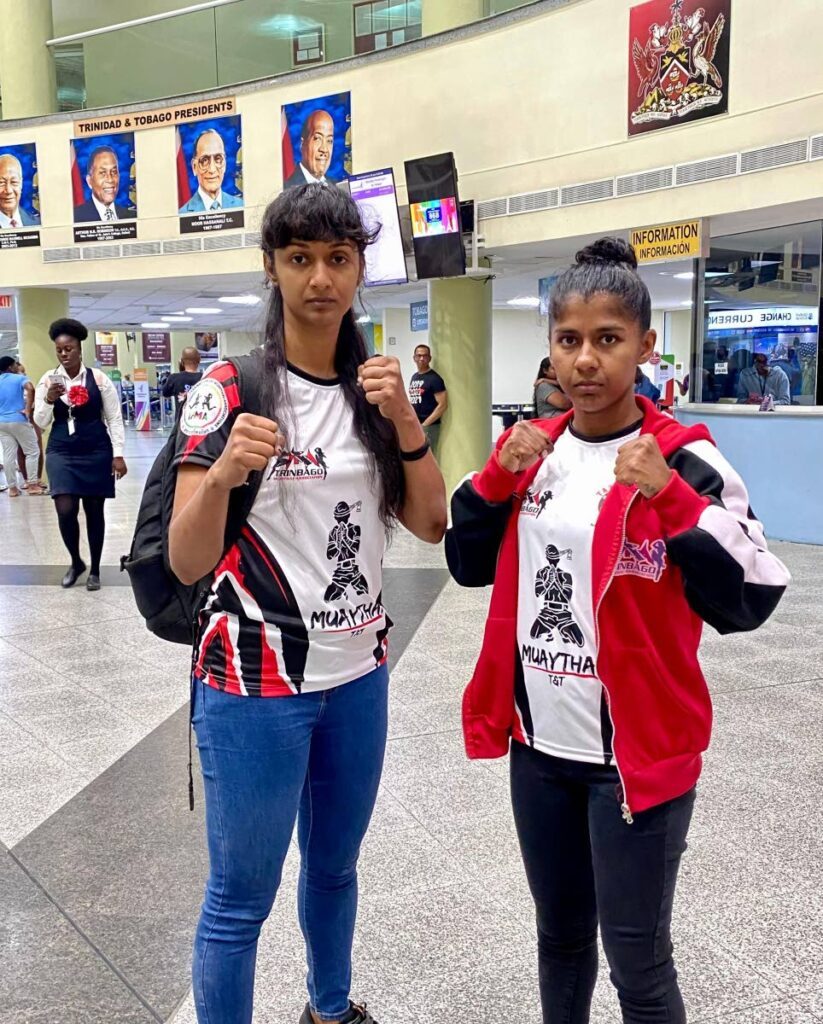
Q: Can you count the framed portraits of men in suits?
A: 4